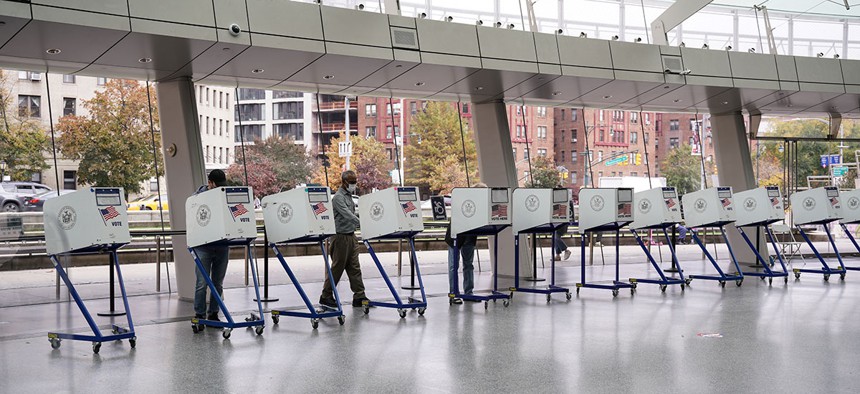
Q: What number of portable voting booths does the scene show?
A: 12